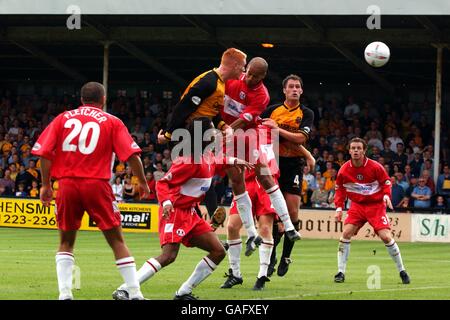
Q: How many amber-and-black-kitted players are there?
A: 2